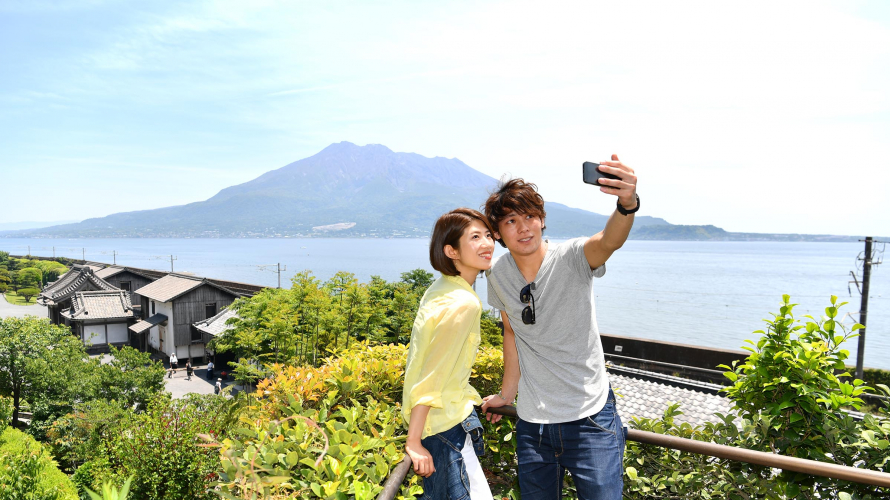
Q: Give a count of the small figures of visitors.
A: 4